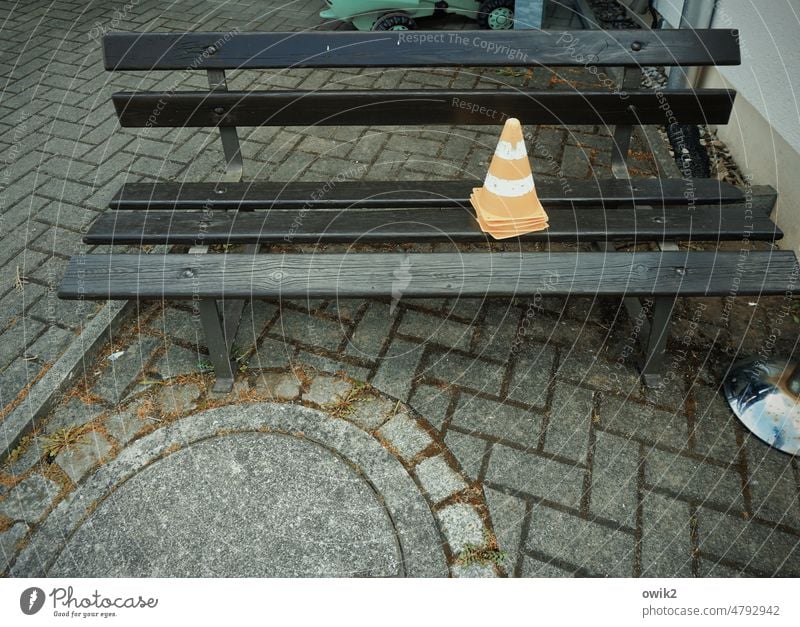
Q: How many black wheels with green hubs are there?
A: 2